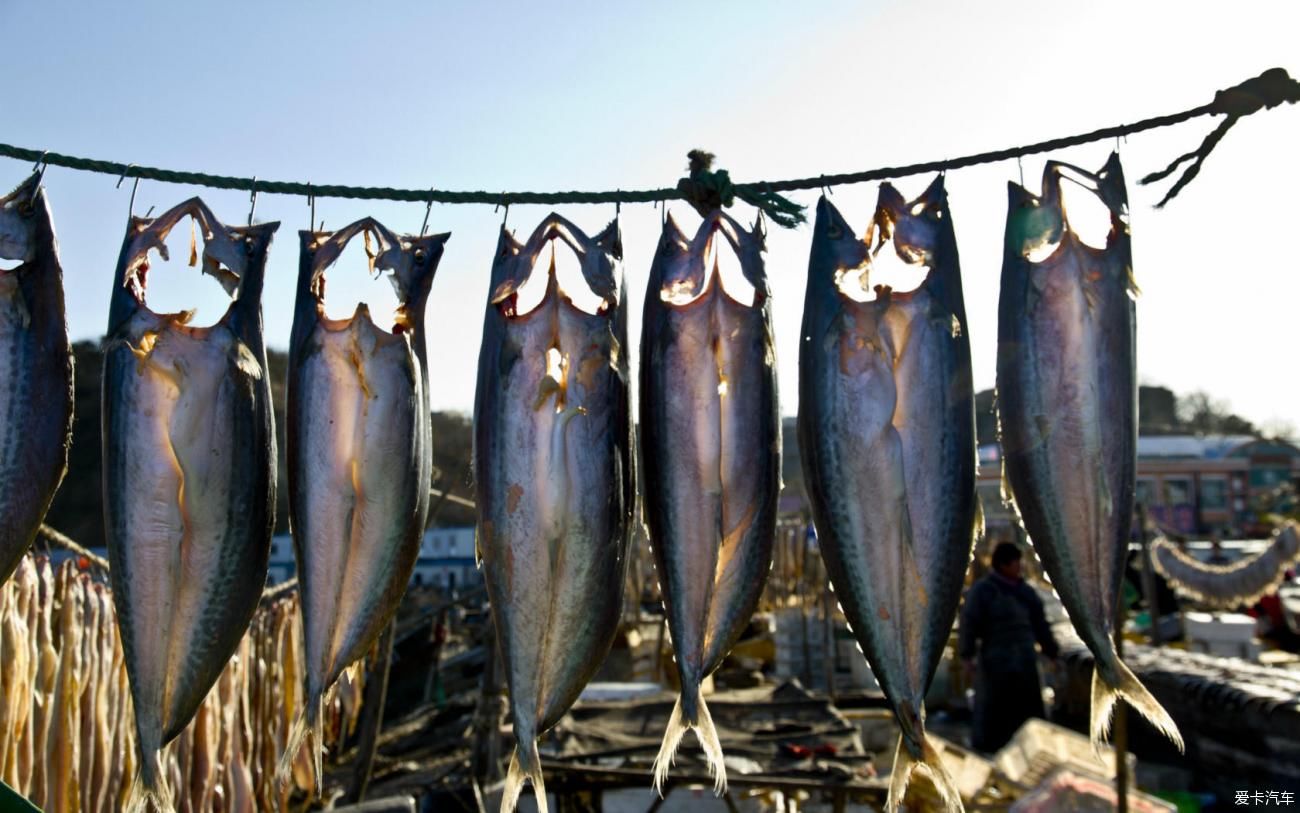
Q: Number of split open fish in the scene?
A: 7